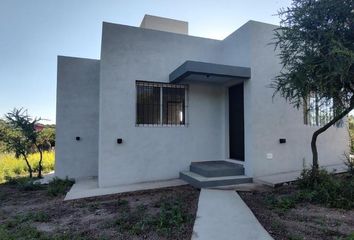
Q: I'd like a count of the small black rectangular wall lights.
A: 3